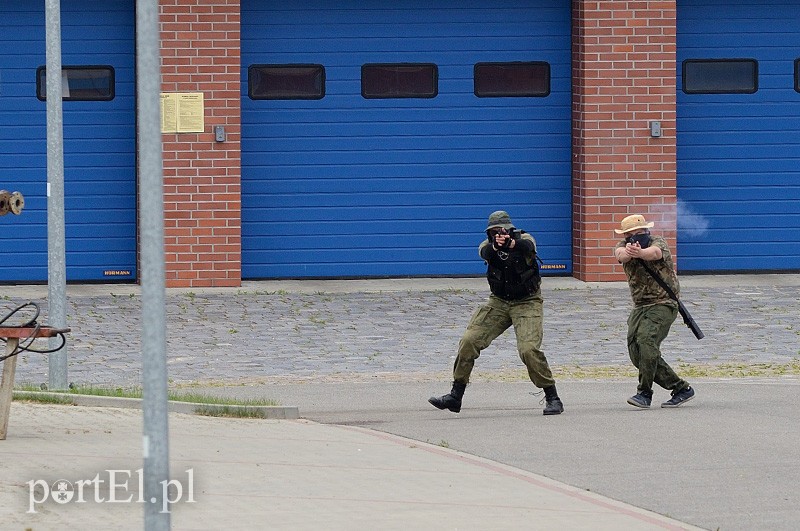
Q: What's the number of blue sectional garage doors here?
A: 3